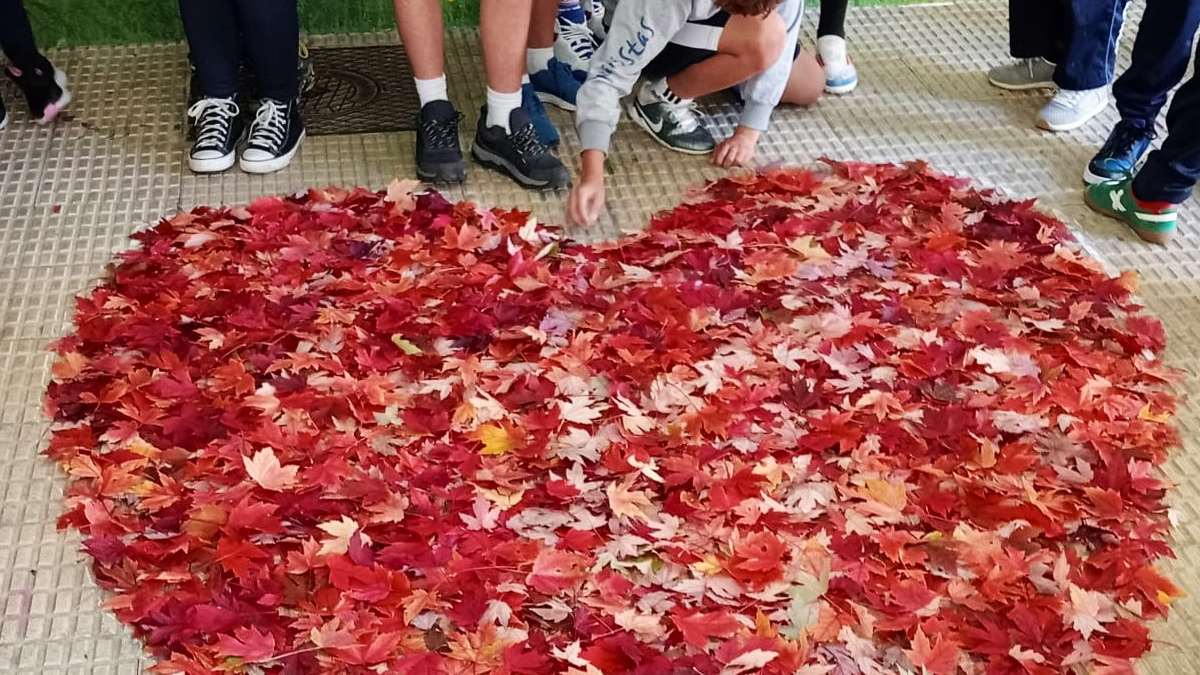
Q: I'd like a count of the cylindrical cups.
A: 0